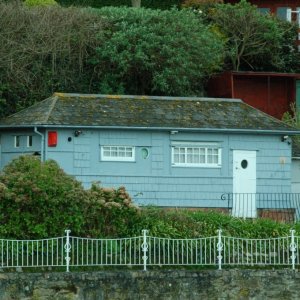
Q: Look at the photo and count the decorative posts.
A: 4